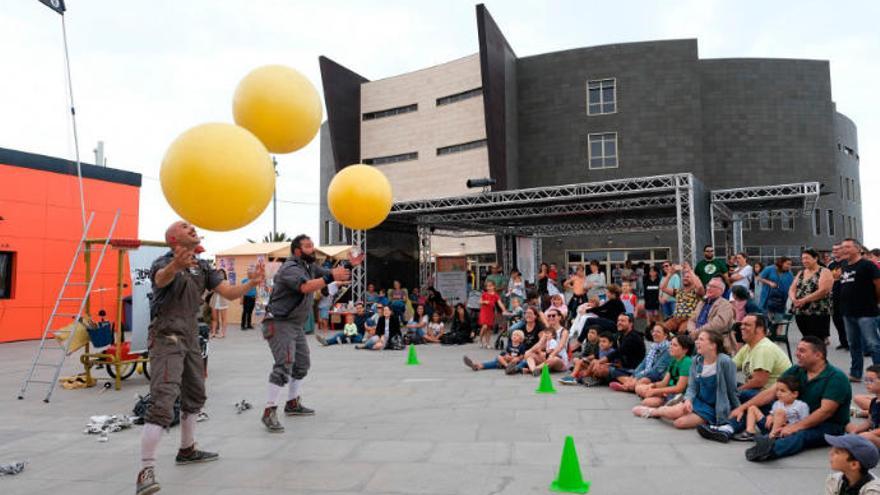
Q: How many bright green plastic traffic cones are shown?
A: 3